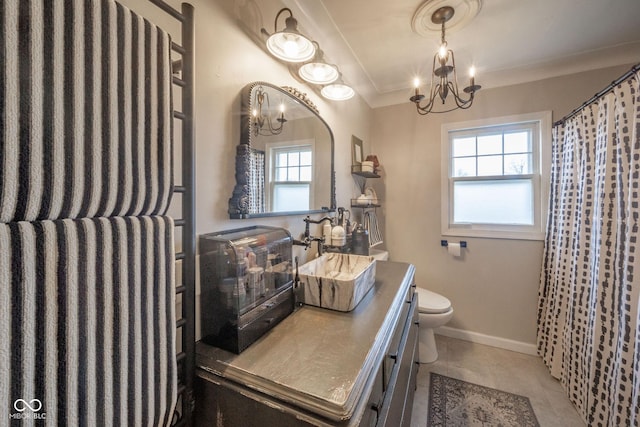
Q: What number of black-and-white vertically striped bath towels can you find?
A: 2